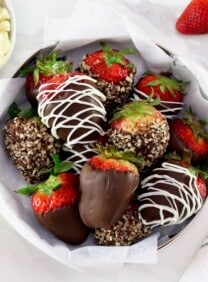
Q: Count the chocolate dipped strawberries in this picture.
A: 12